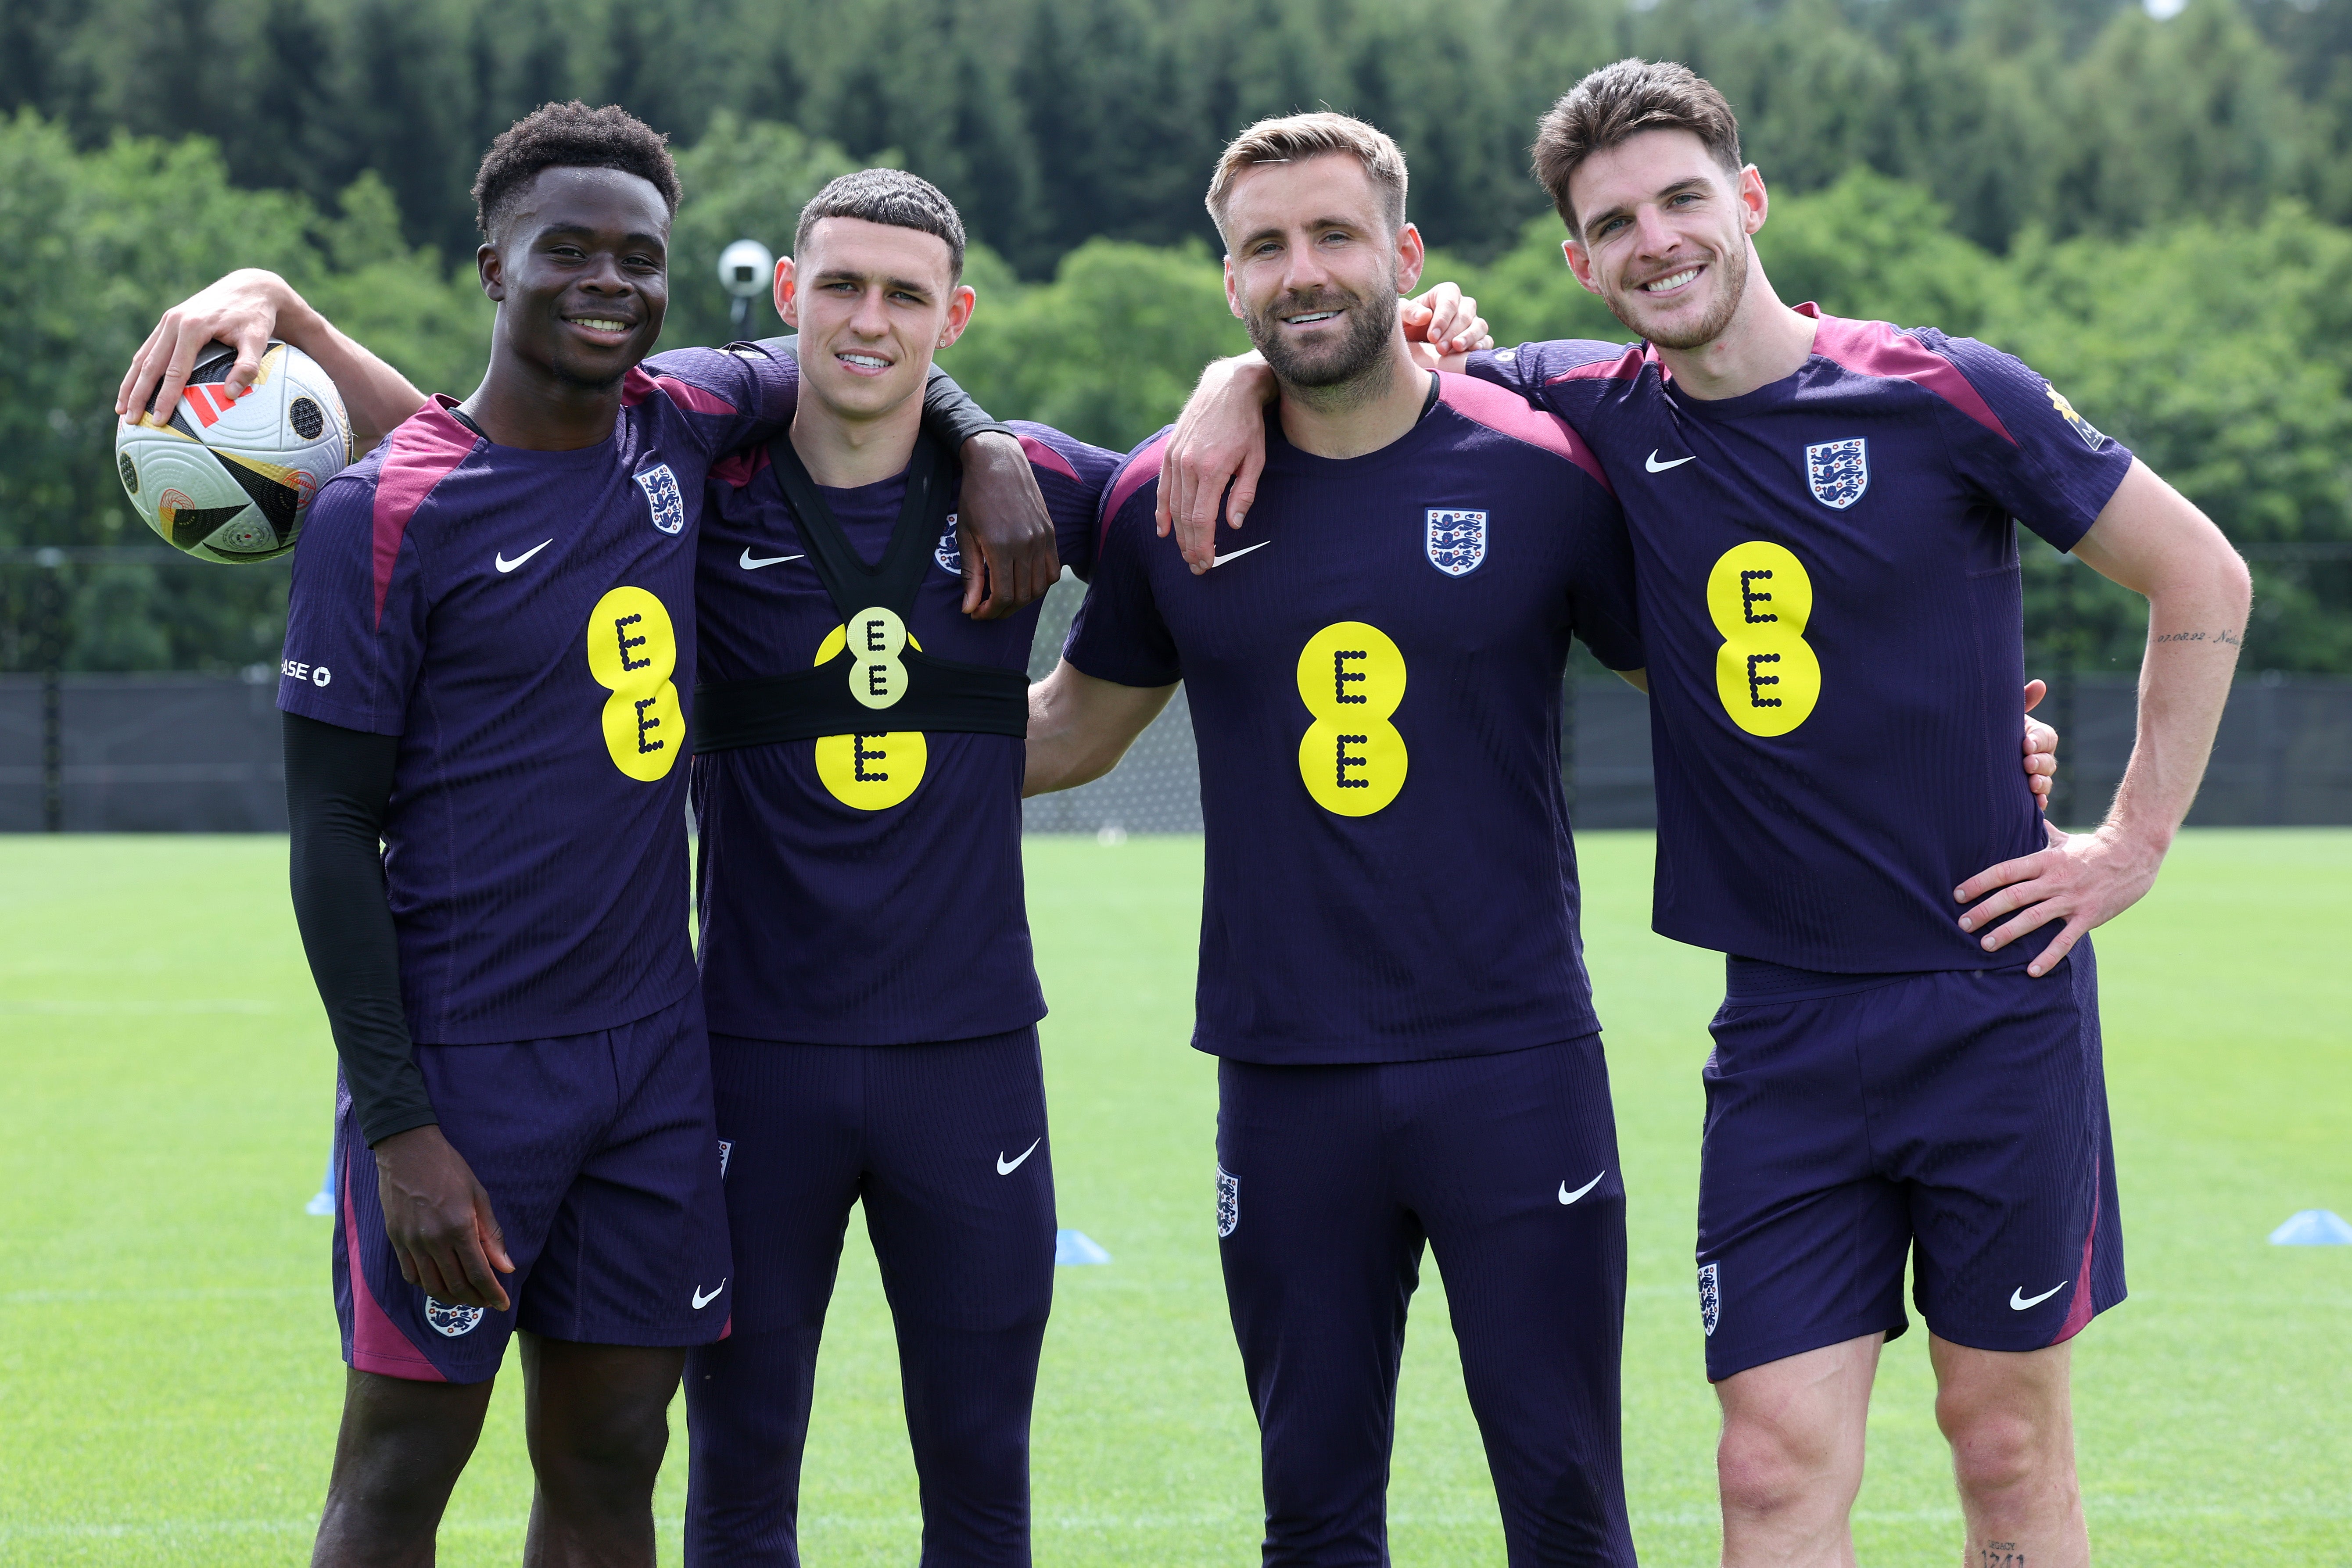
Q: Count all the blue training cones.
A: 3